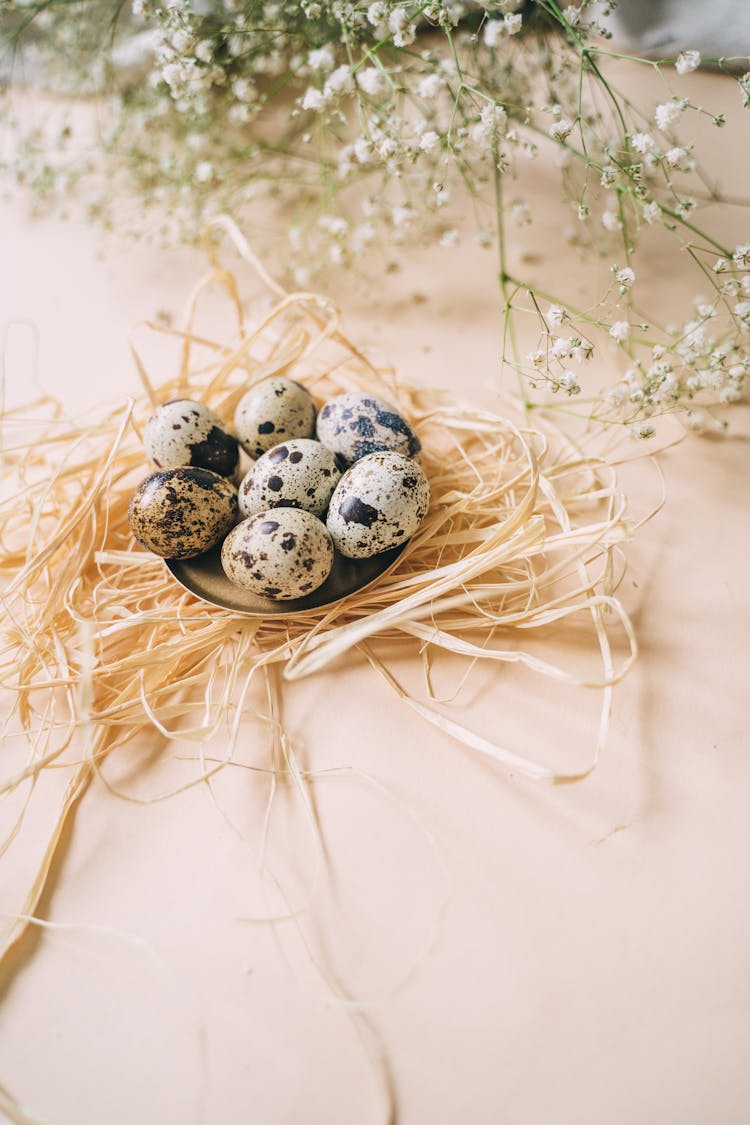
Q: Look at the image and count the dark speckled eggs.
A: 7